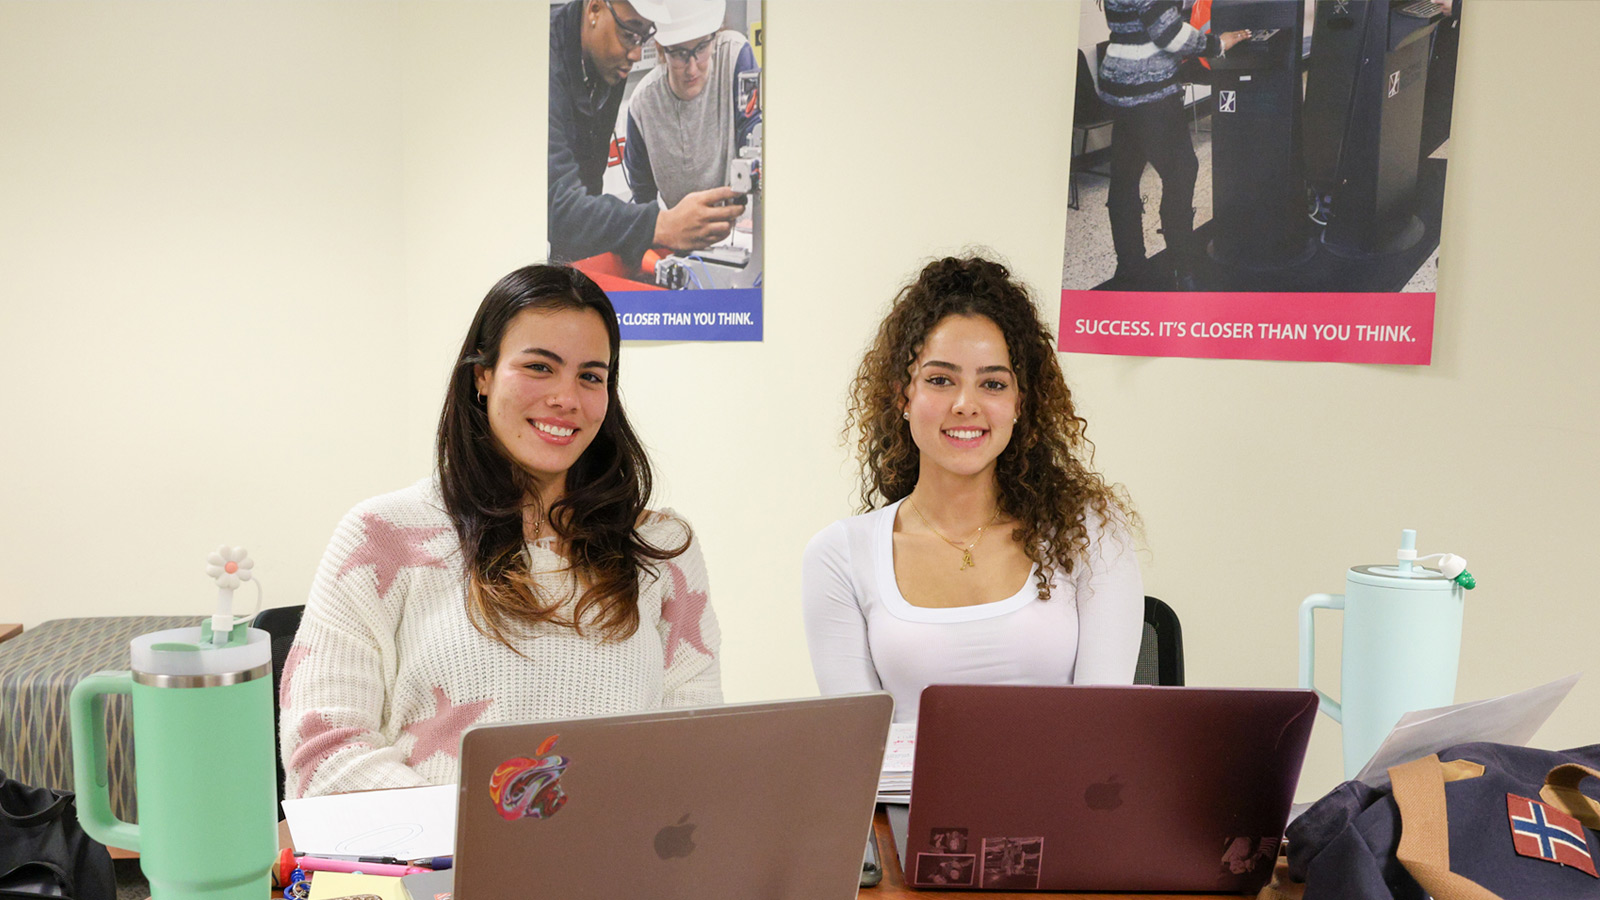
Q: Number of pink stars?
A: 5